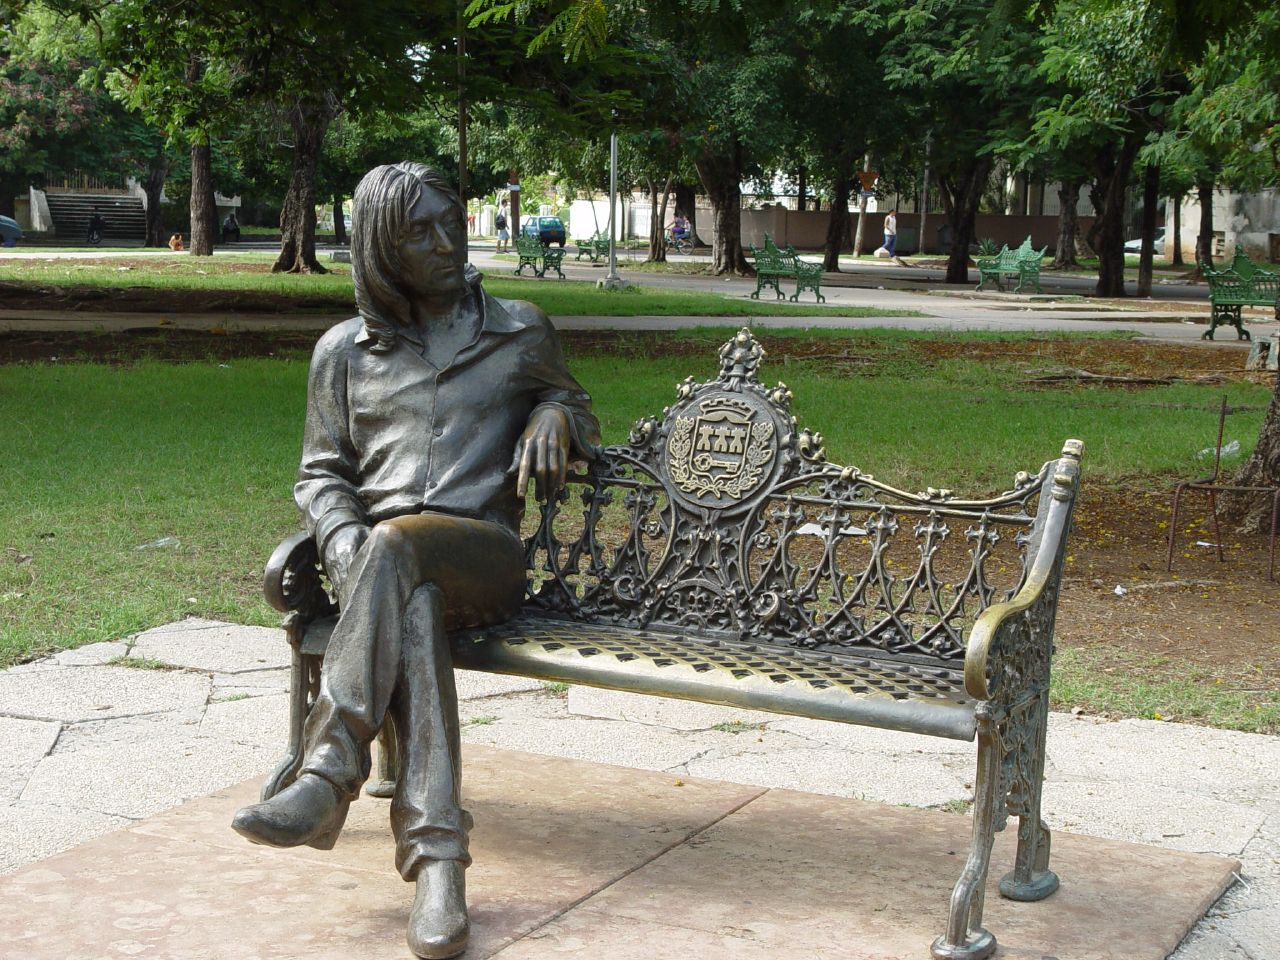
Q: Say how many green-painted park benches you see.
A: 5